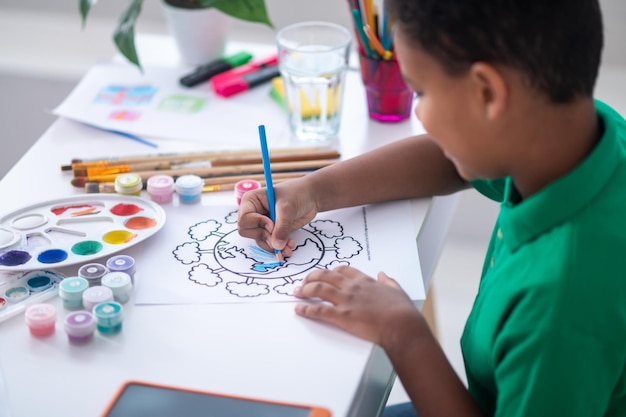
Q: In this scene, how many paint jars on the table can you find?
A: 12